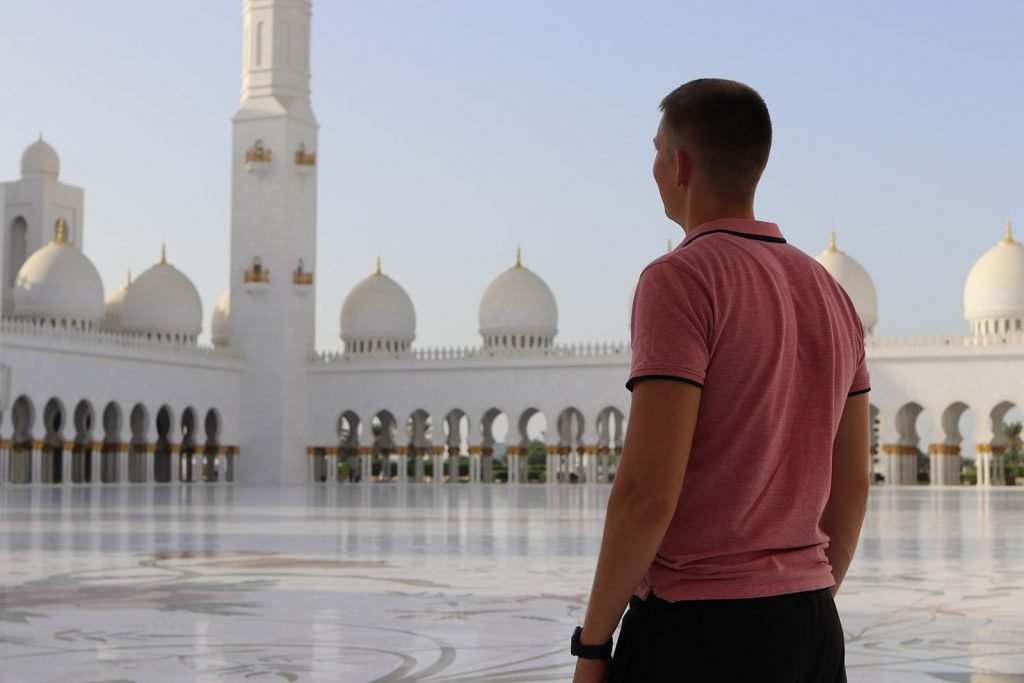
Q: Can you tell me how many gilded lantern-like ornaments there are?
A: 4